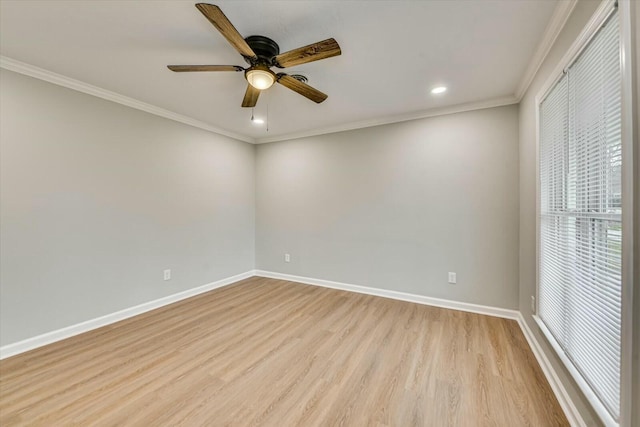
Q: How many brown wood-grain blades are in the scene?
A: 5